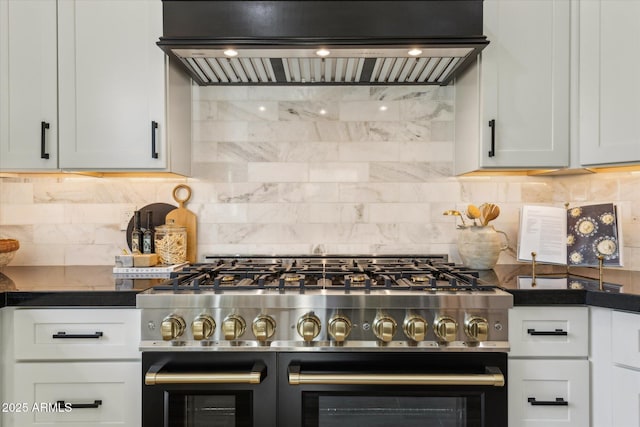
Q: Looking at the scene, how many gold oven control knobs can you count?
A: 10